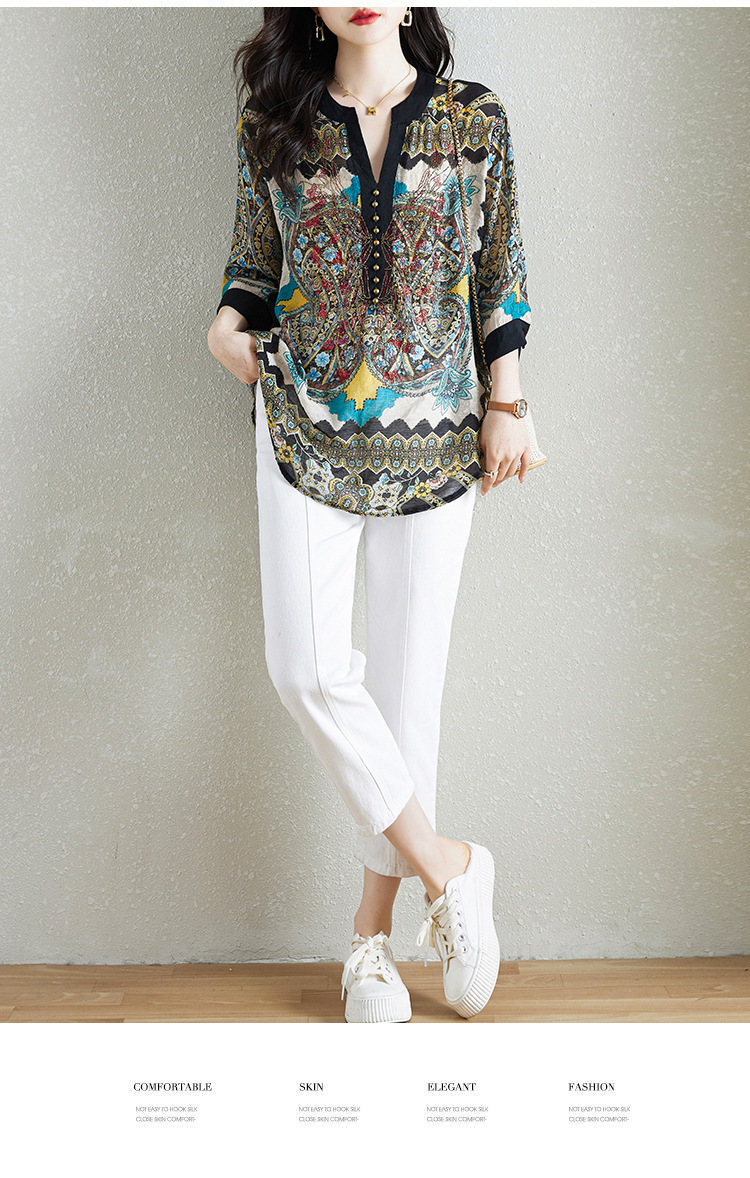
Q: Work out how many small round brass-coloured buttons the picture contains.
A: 10